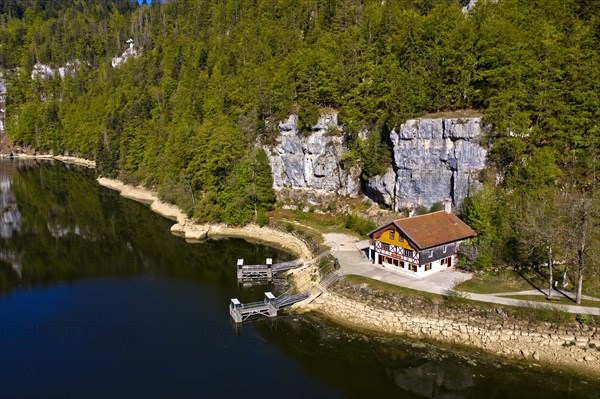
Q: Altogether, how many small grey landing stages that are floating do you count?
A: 2